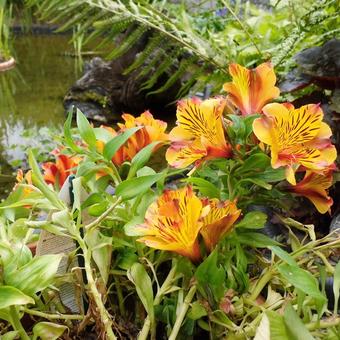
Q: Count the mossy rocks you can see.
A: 1